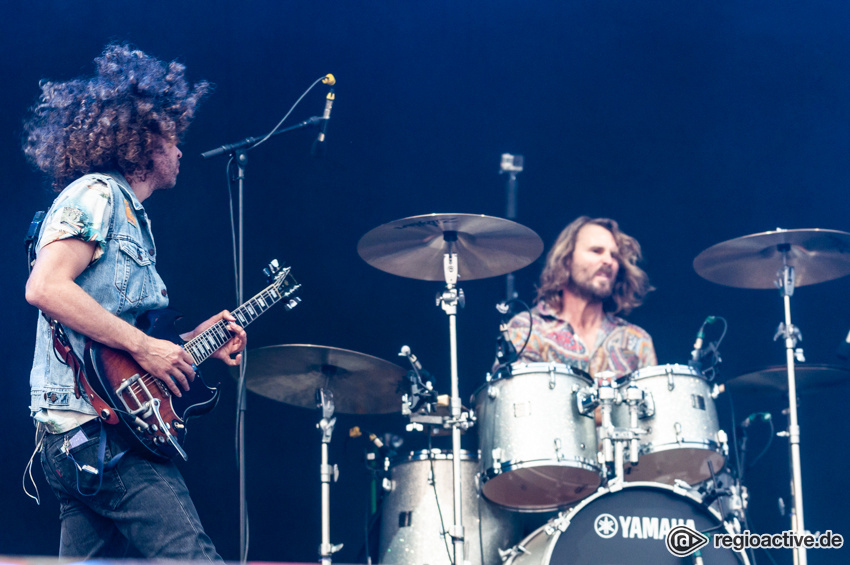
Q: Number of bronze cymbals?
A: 4